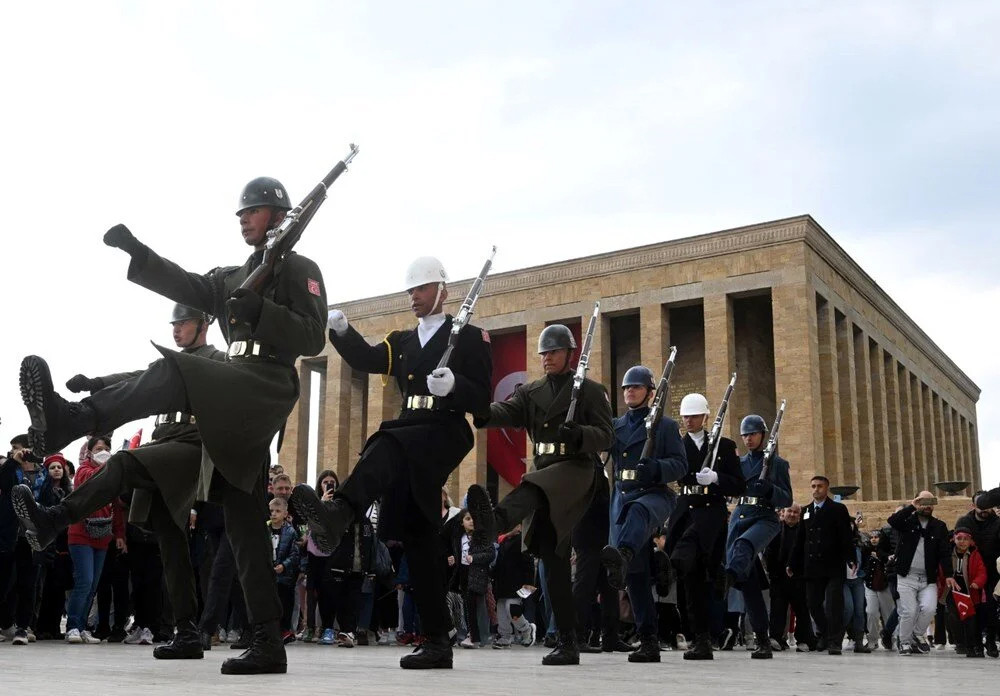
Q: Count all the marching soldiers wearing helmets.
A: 7